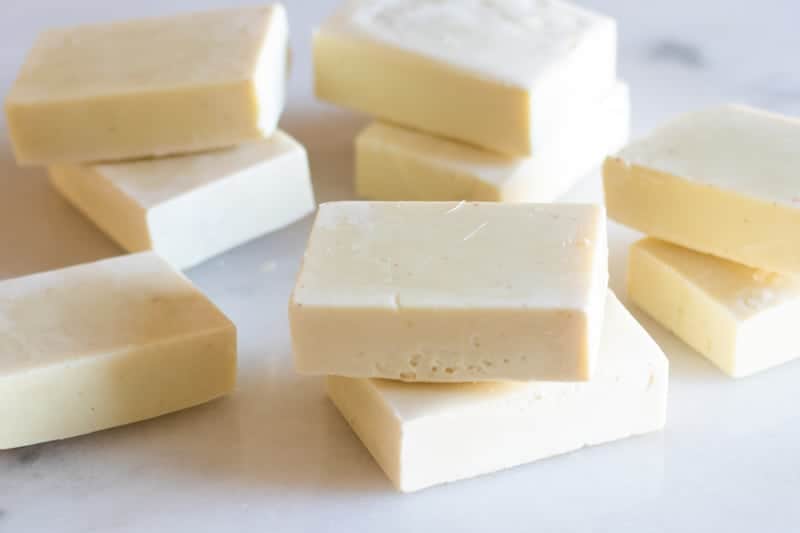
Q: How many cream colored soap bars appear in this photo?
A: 9